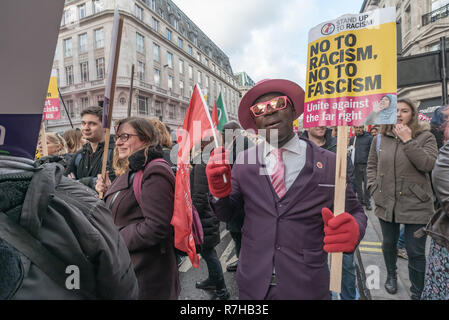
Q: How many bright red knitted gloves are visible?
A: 2